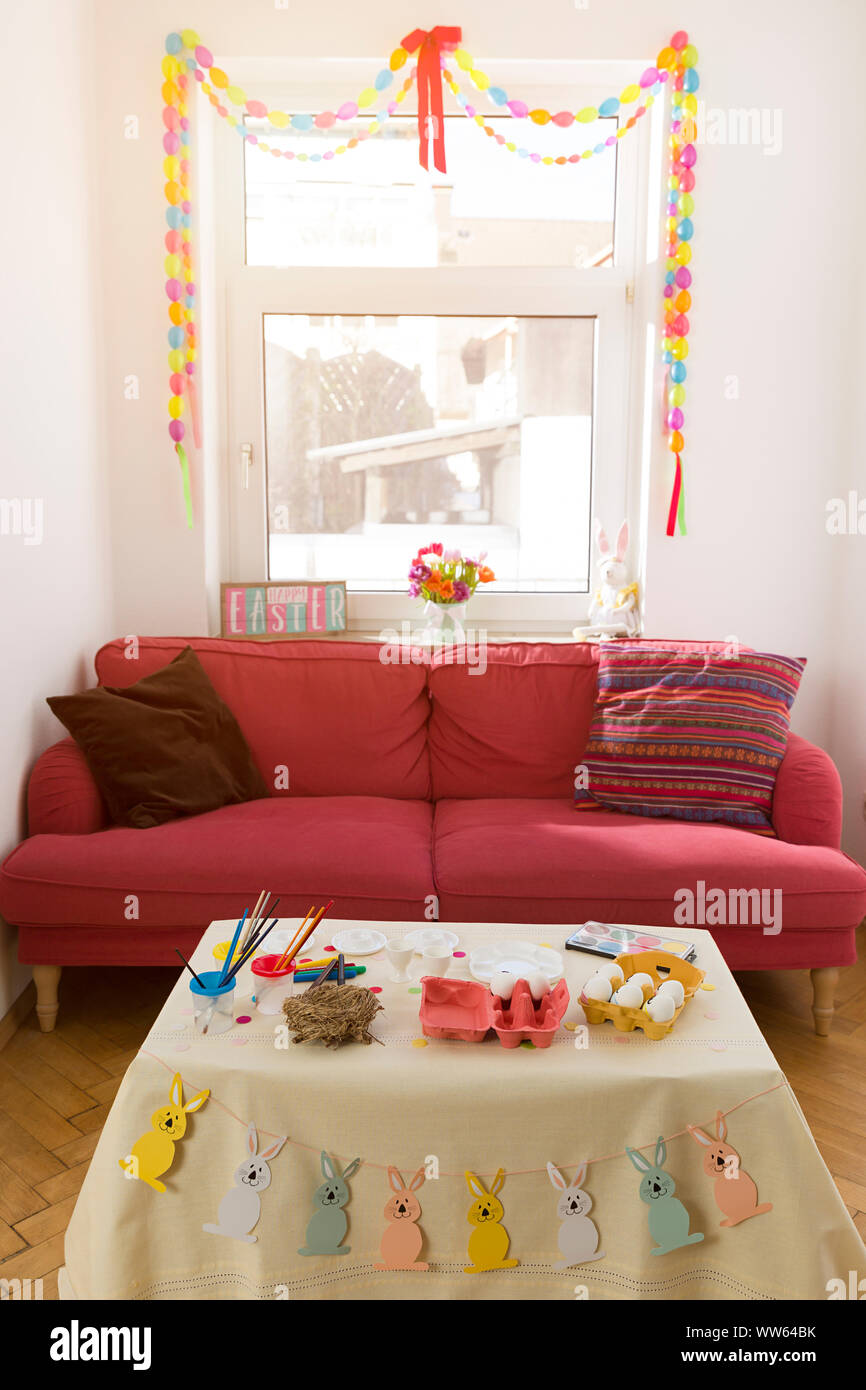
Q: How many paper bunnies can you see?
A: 8